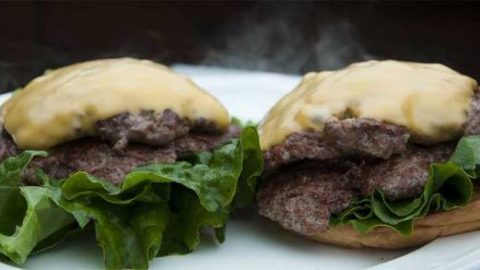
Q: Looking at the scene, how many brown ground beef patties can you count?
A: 4